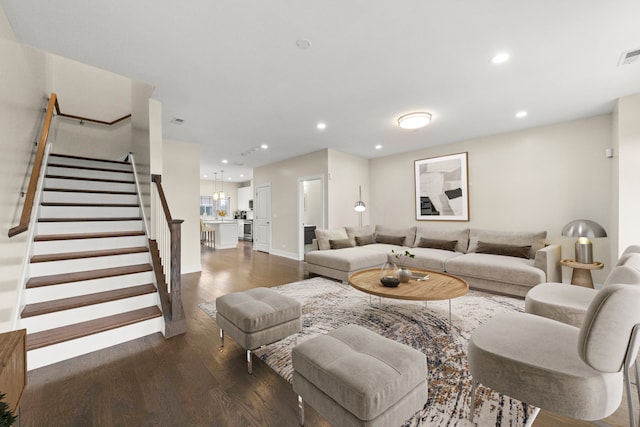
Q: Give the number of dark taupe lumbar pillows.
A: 5